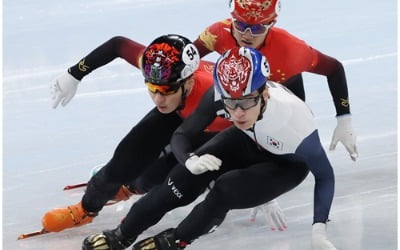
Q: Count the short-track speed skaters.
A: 3